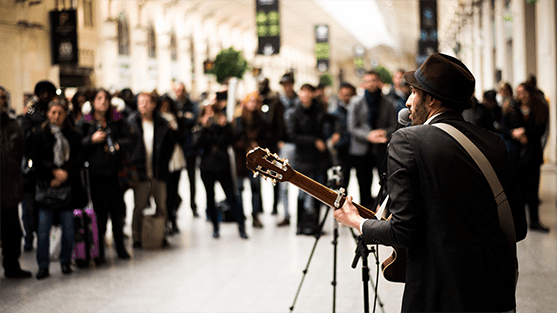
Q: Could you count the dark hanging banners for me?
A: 4